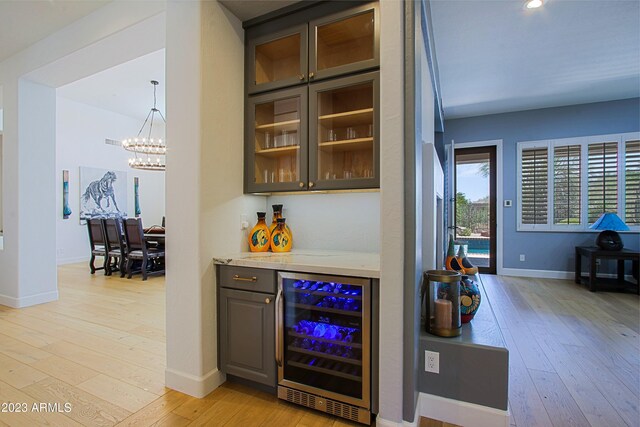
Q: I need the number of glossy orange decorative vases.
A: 3